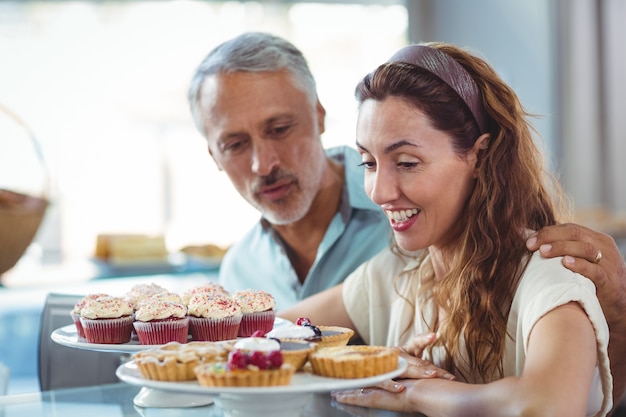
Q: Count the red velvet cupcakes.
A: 7